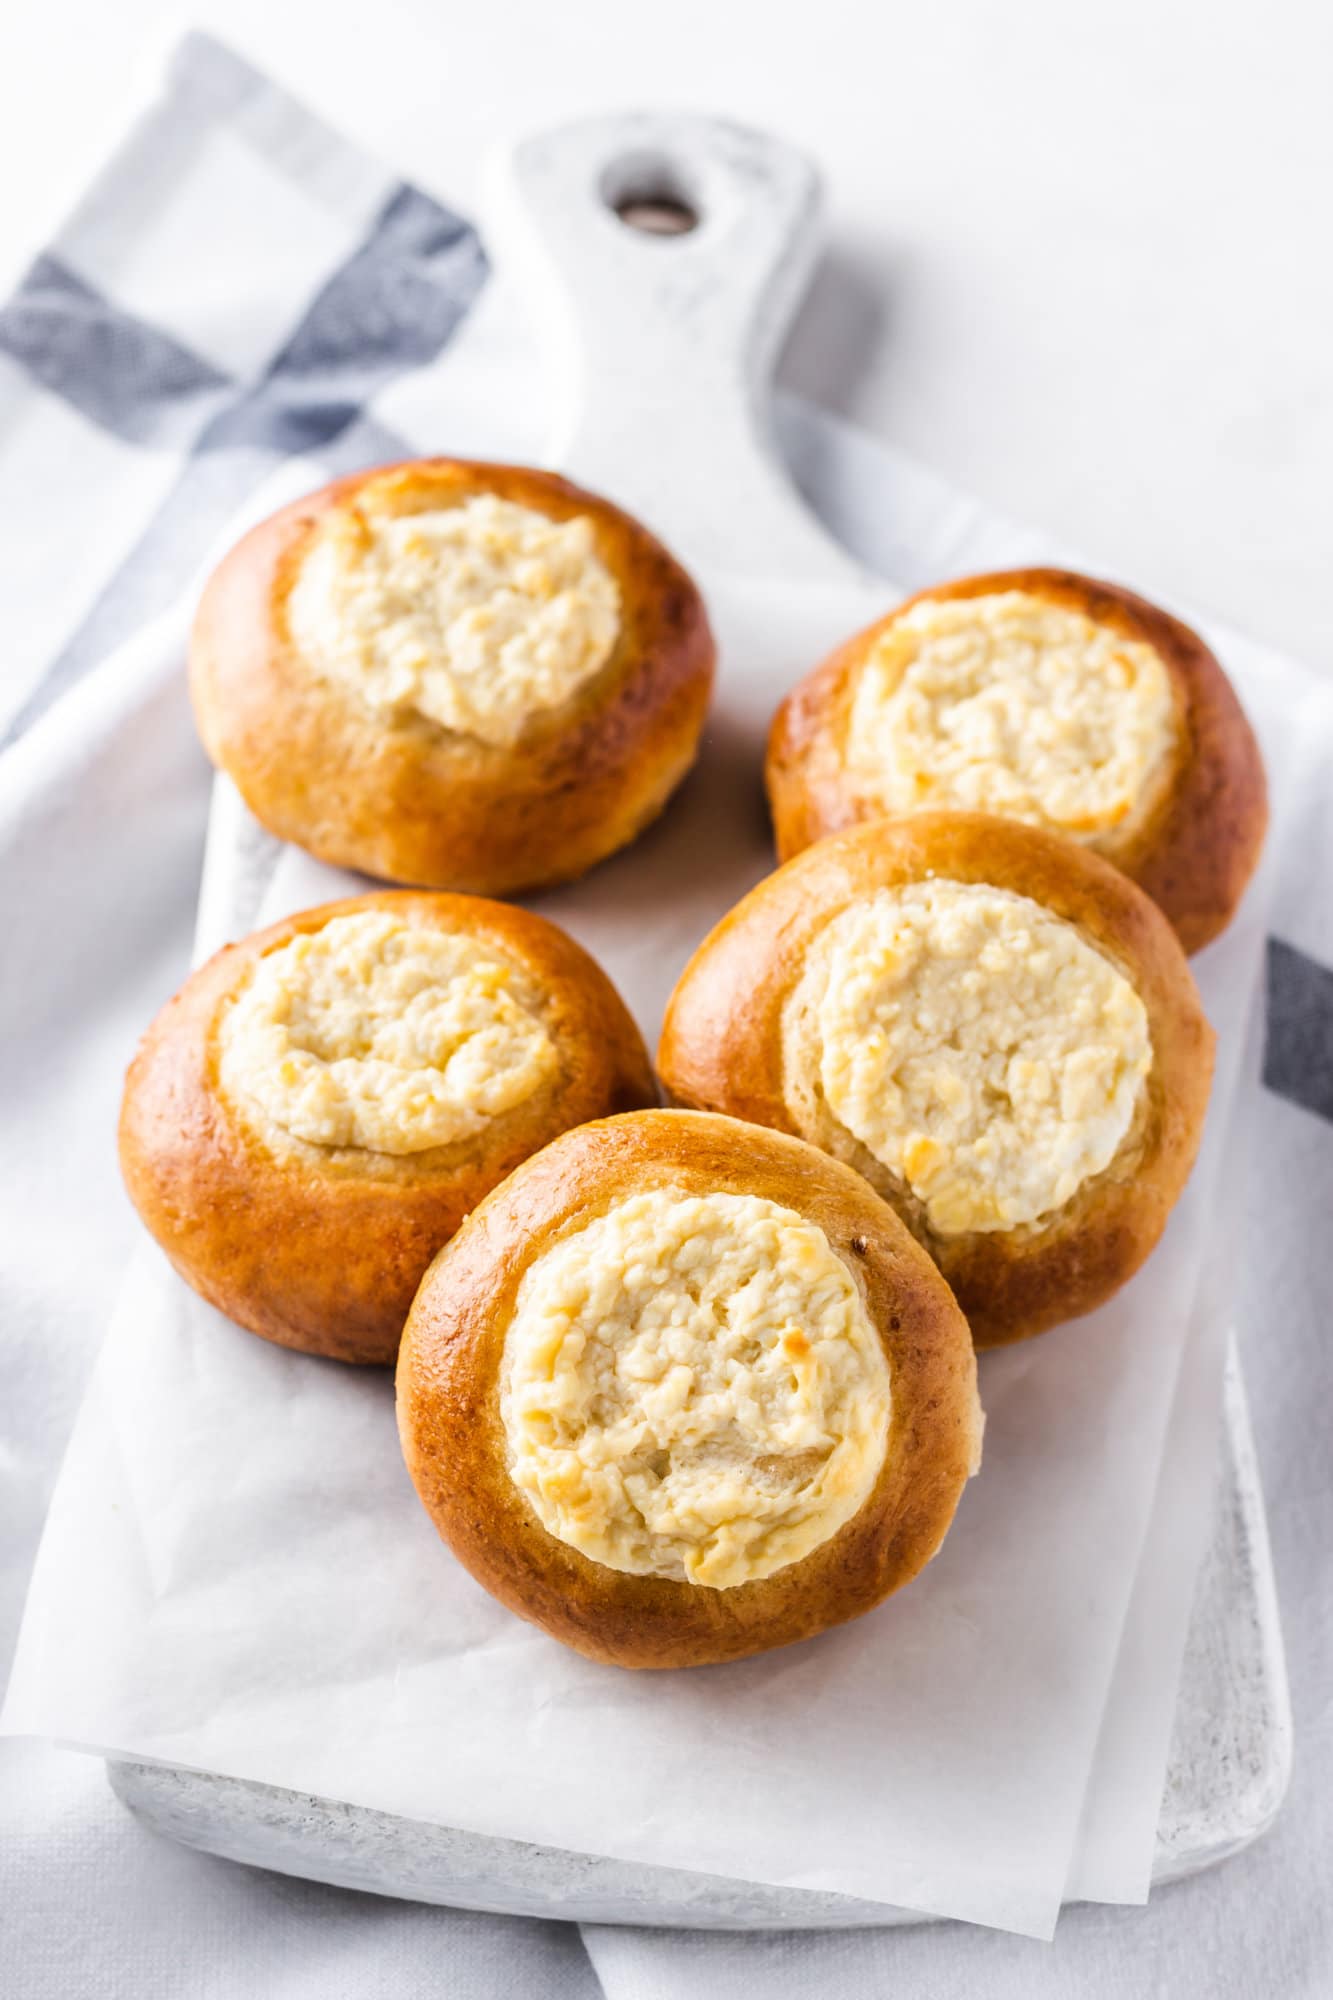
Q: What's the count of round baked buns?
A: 5